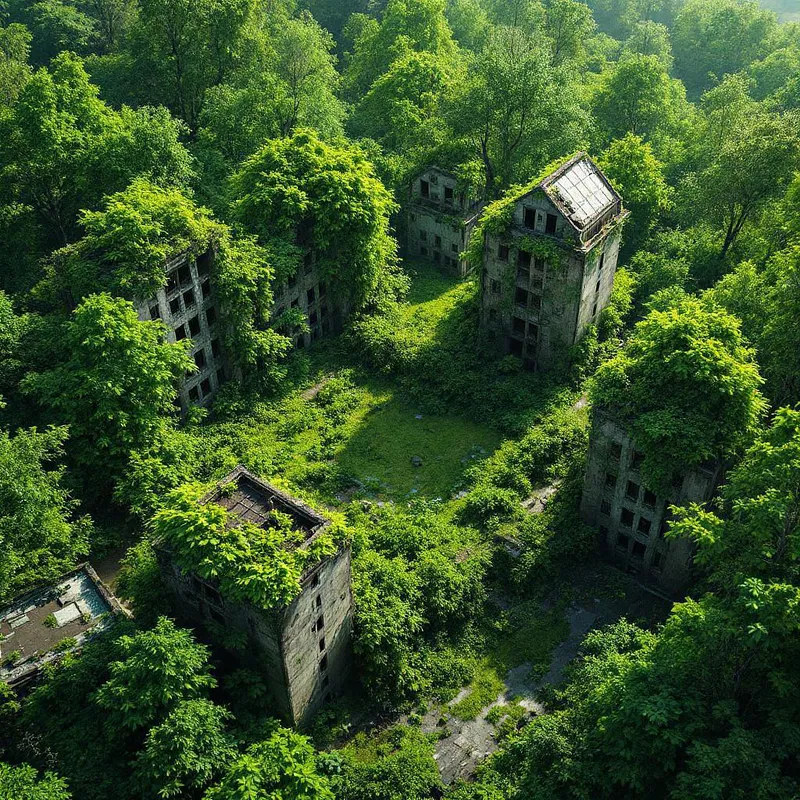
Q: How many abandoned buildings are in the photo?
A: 7